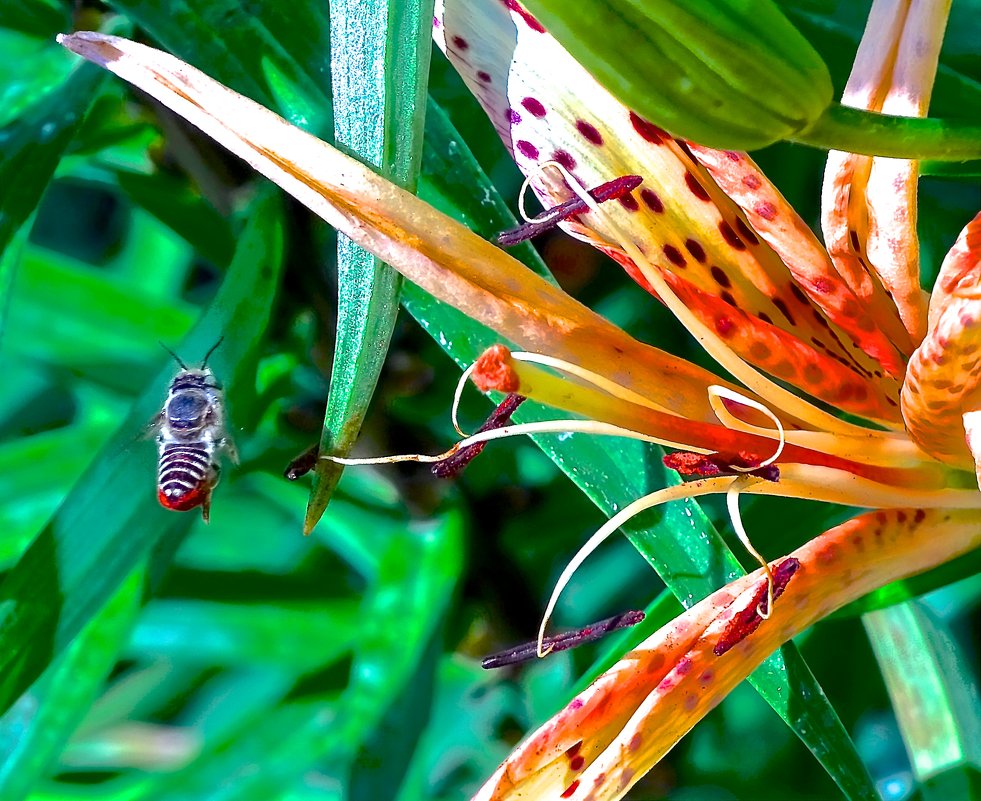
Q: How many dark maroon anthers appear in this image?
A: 6